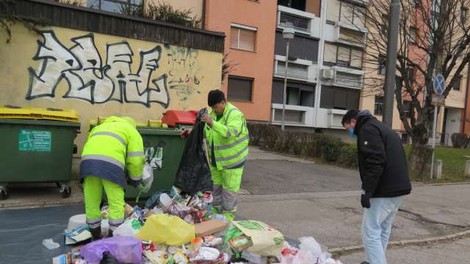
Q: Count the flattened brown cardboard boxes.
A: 1